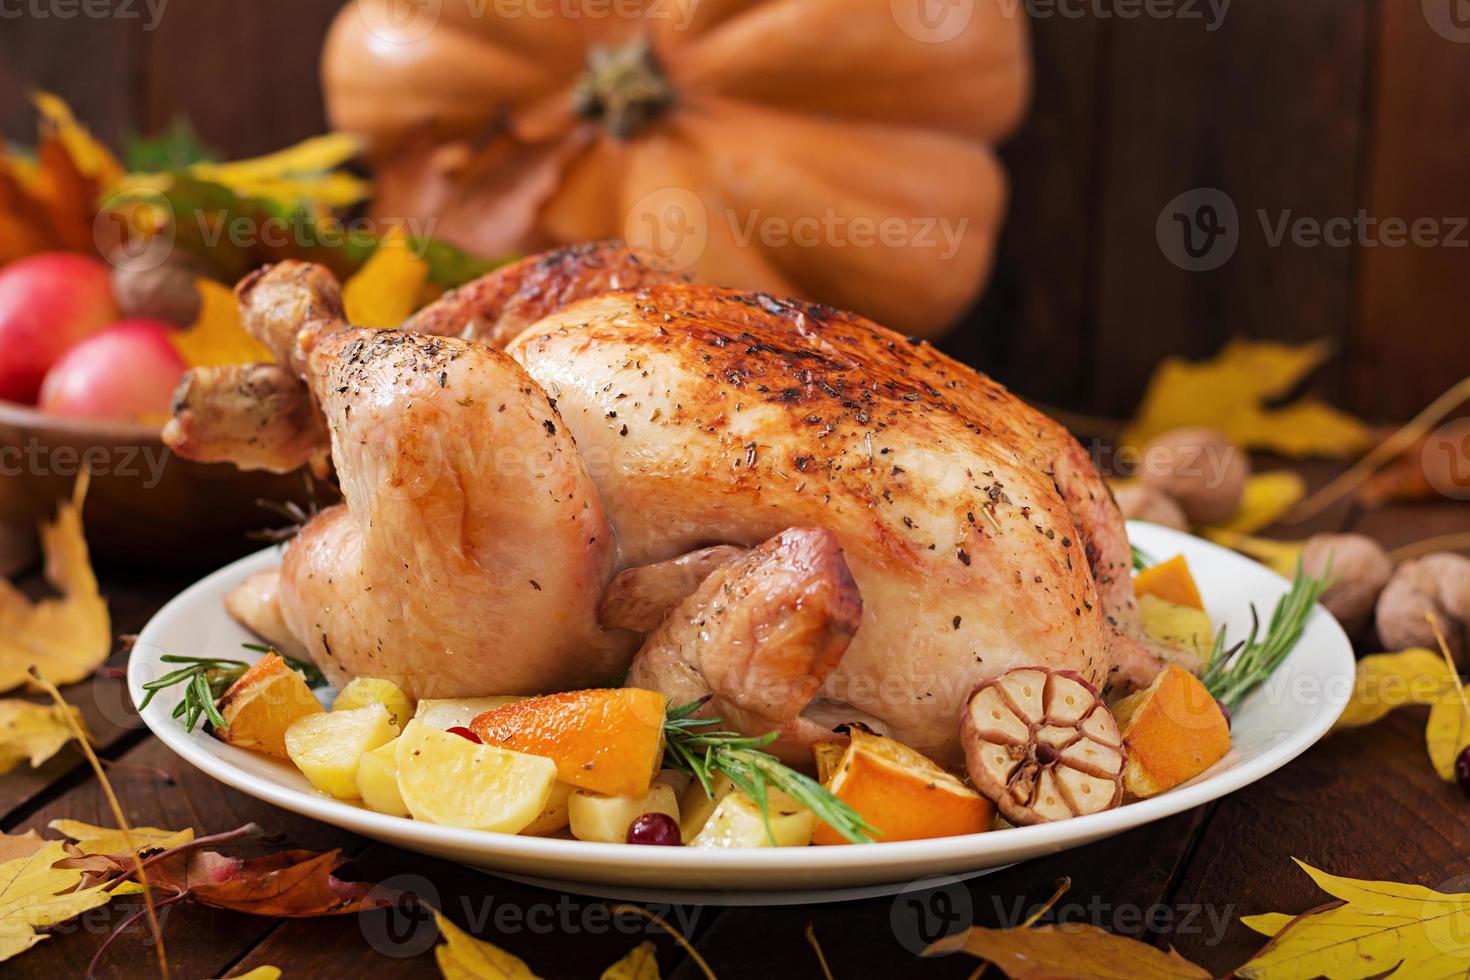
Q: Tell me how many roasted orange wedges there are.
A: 5